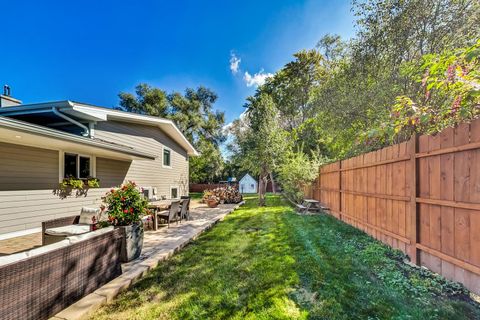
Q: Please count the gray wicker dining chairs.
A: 2